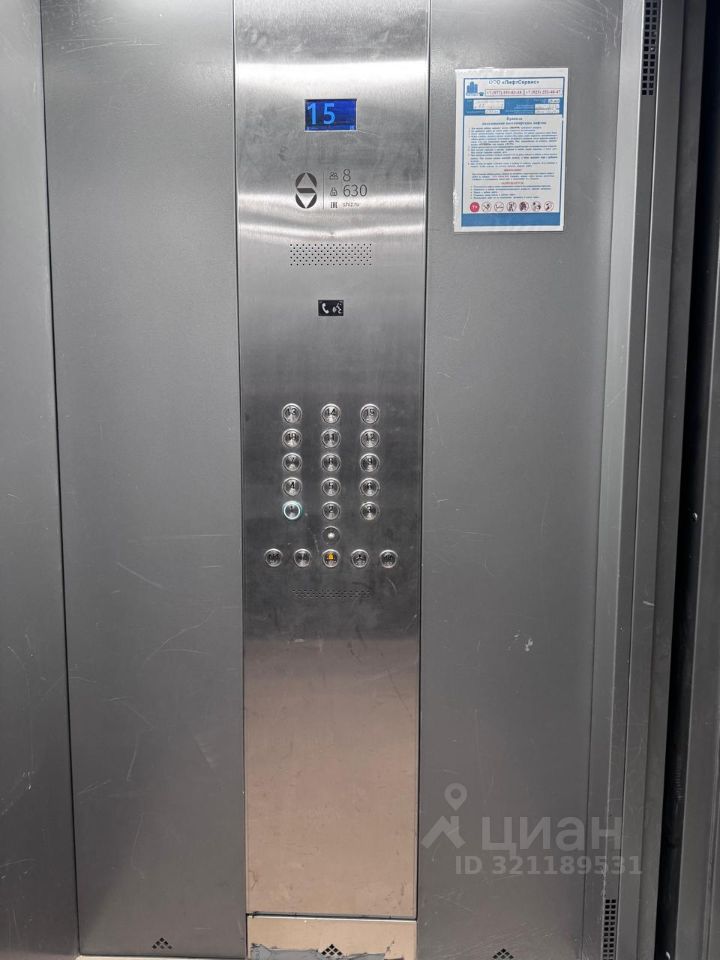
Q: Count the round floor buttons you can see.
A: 15